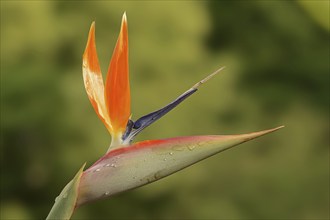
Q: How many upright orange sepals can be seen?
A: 2